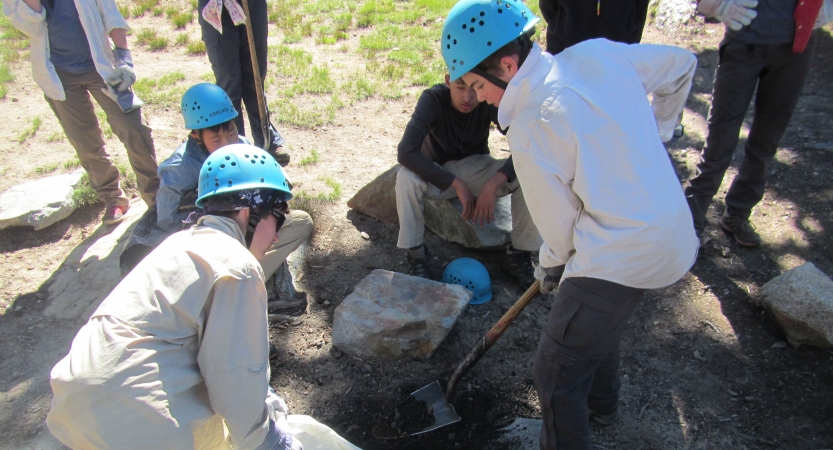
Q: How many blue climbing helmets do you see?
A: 4